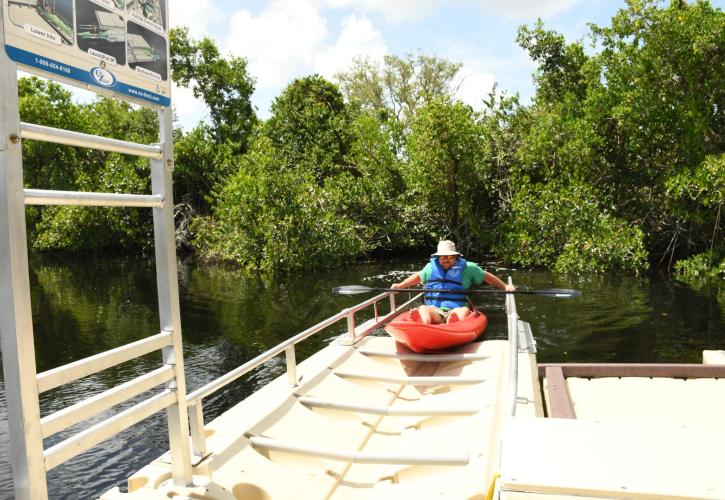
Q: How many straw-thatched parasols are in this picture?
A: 0